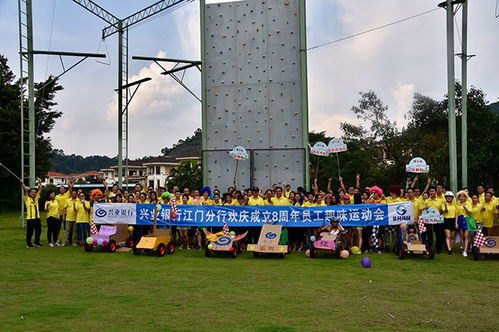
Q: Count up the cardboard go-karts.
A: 7